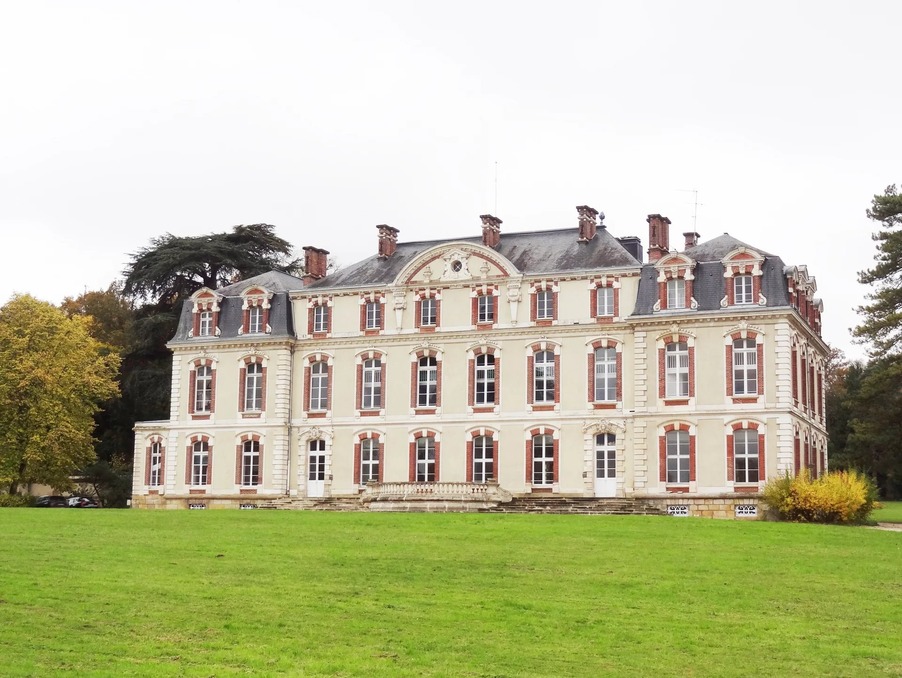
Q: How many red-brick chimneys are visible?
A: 6